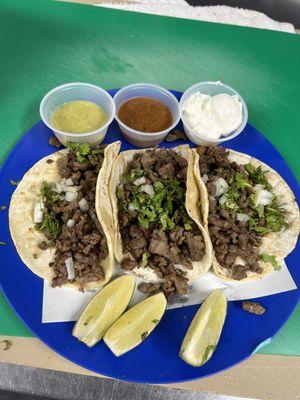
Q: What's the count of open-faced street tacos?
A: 3